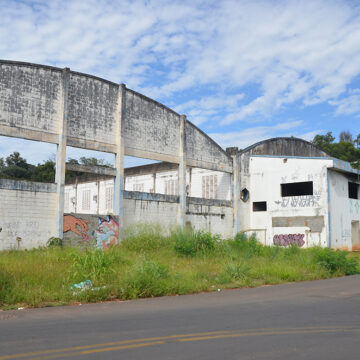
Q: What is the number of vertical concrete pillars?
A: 4